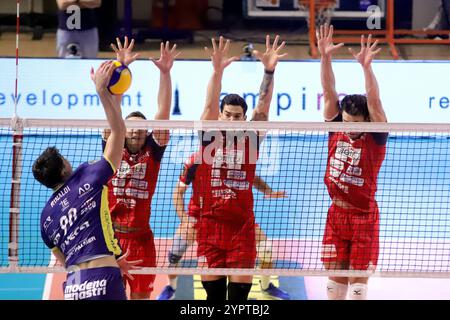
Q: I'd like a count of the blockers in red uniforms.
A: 3